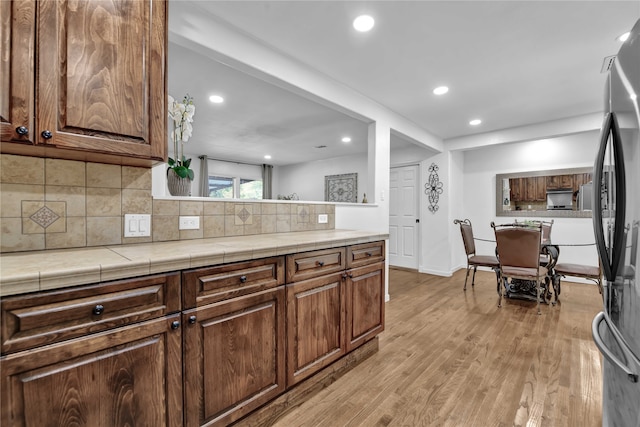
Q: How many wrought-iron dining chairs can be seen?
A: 4